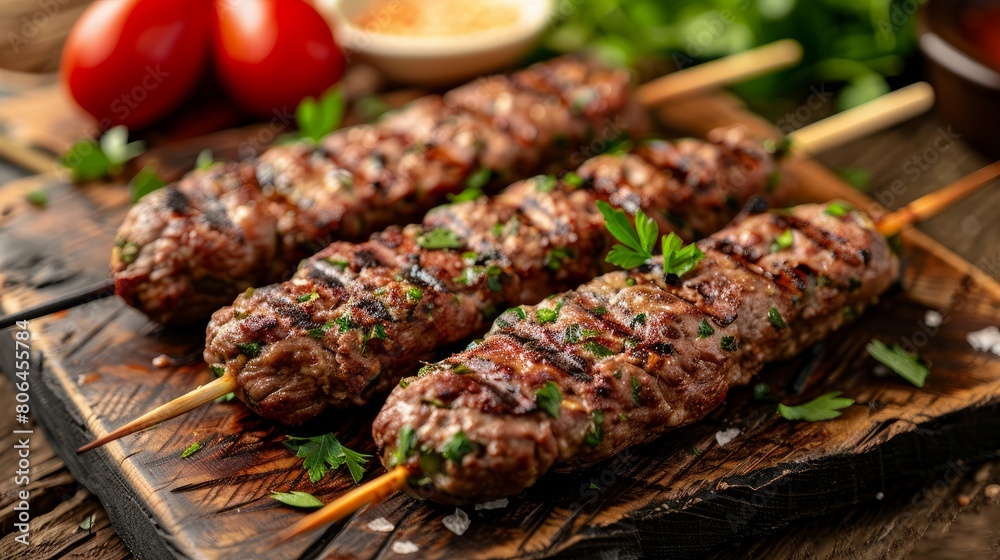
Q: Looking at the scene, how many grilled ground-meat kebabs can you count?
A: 3